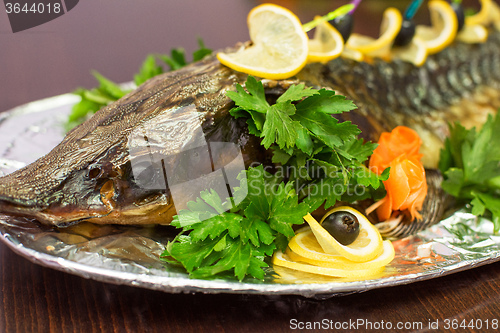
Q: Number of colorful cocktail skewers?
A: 4